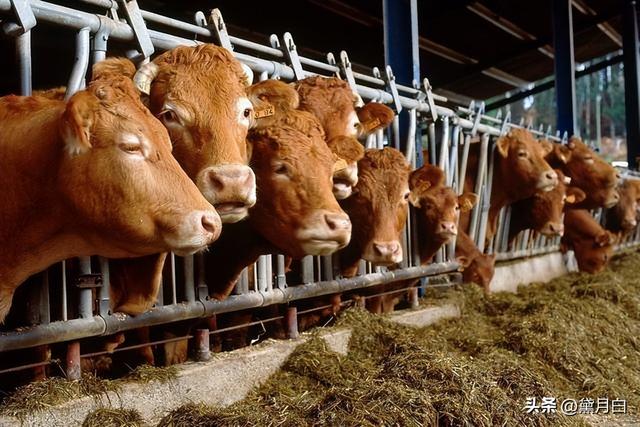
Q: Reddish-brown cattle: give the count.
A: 12